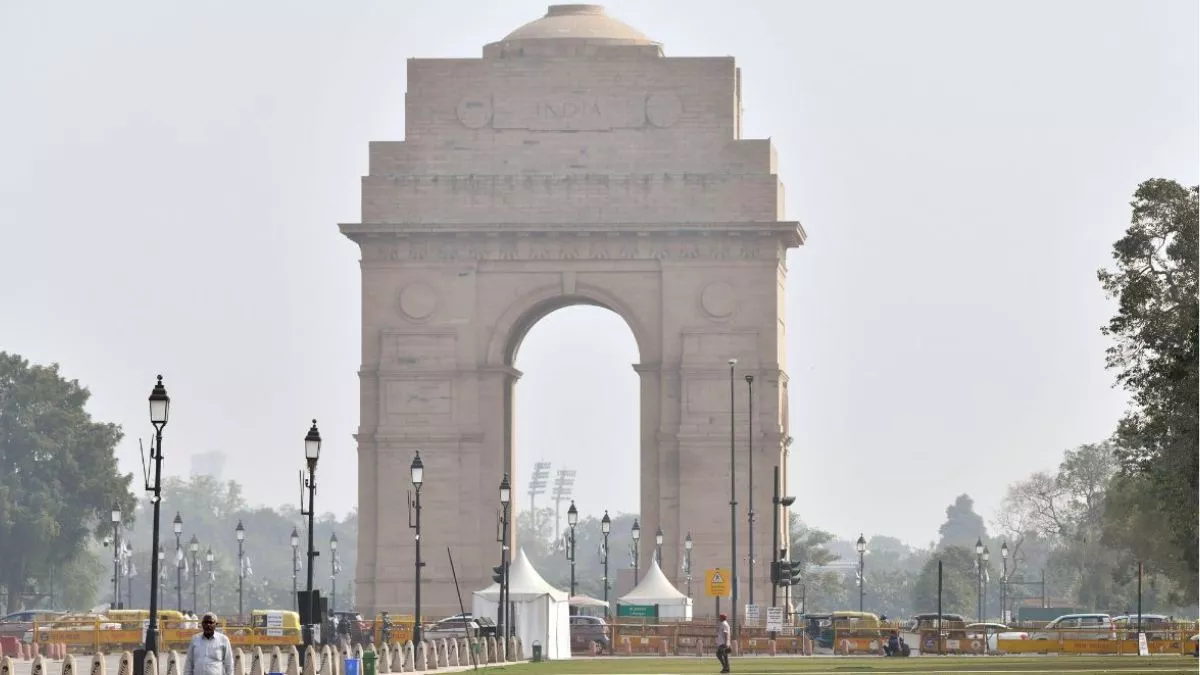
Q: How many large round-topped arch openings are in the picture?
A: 1